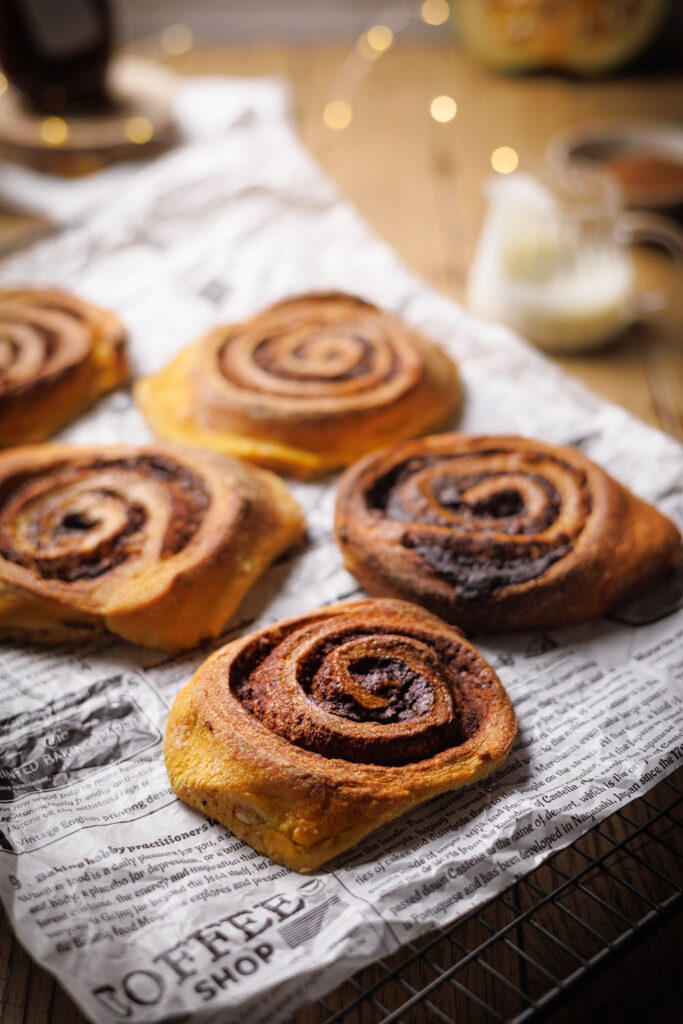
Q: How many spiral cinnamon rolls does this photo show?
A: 5